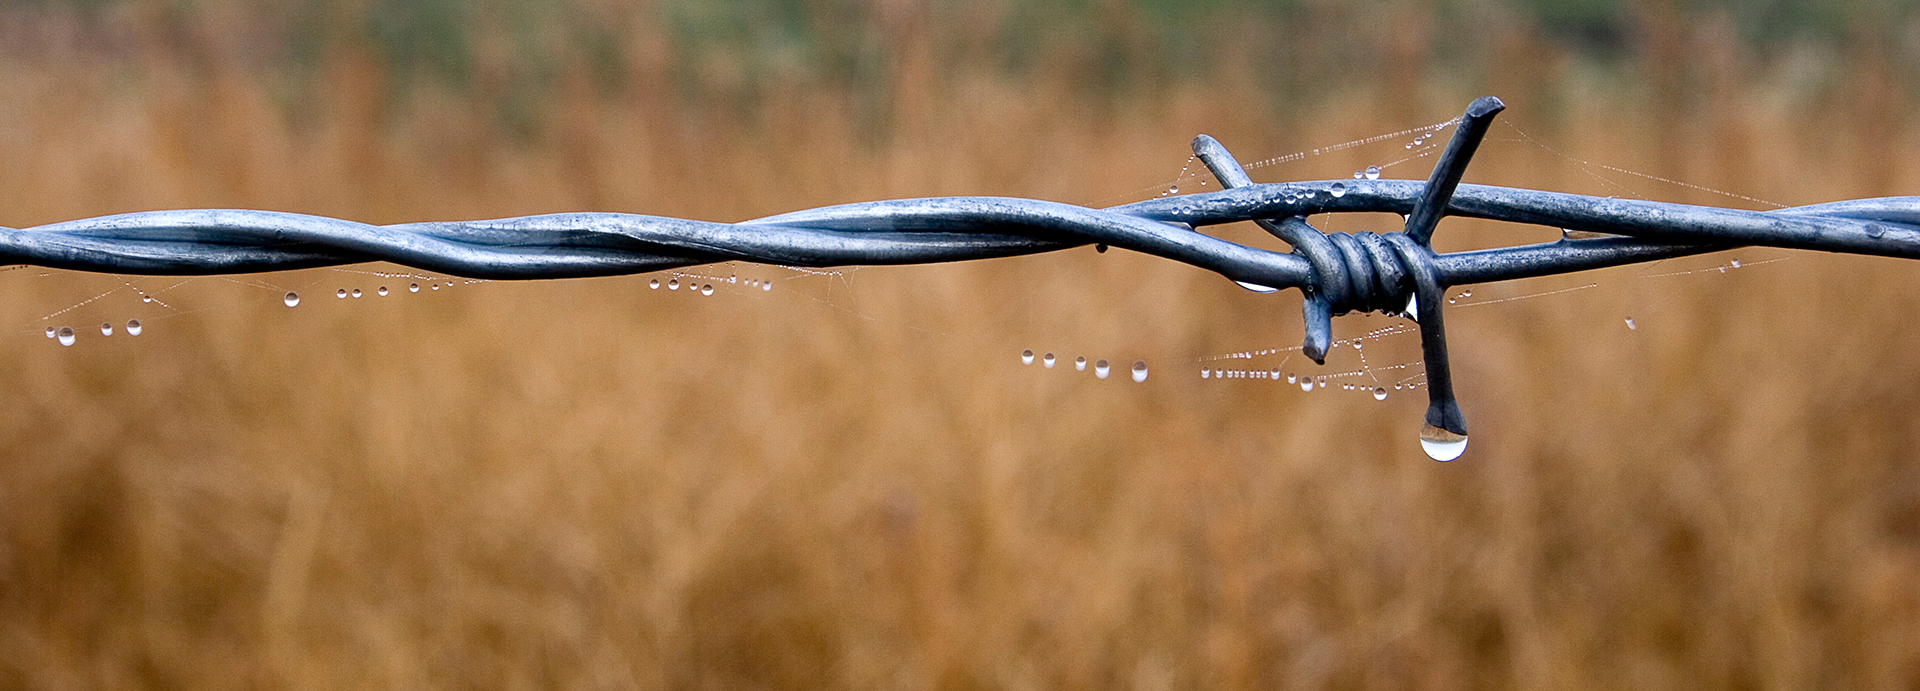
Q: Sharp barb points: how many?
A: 4